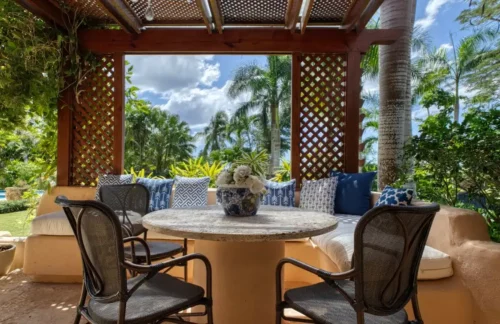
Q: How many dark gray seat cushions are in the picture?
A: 3